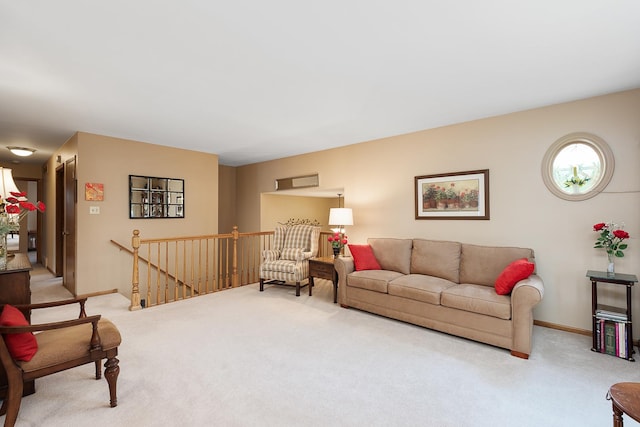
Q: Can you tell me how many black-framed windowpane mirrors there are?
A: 1